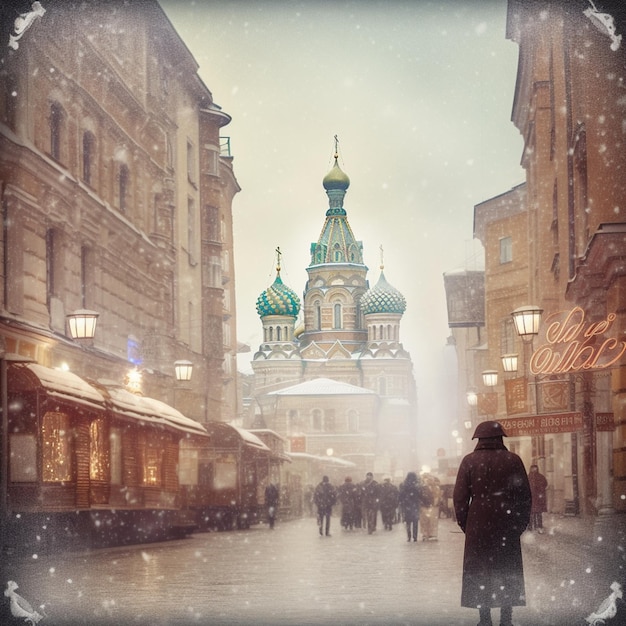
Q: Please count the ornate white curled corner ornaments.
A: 4